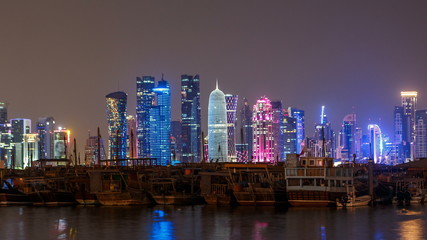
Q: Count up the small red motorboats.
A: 0